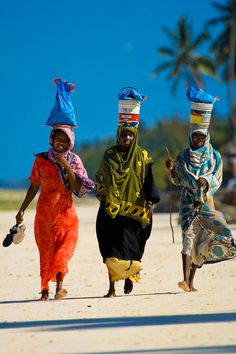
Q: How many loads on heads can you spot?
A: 3